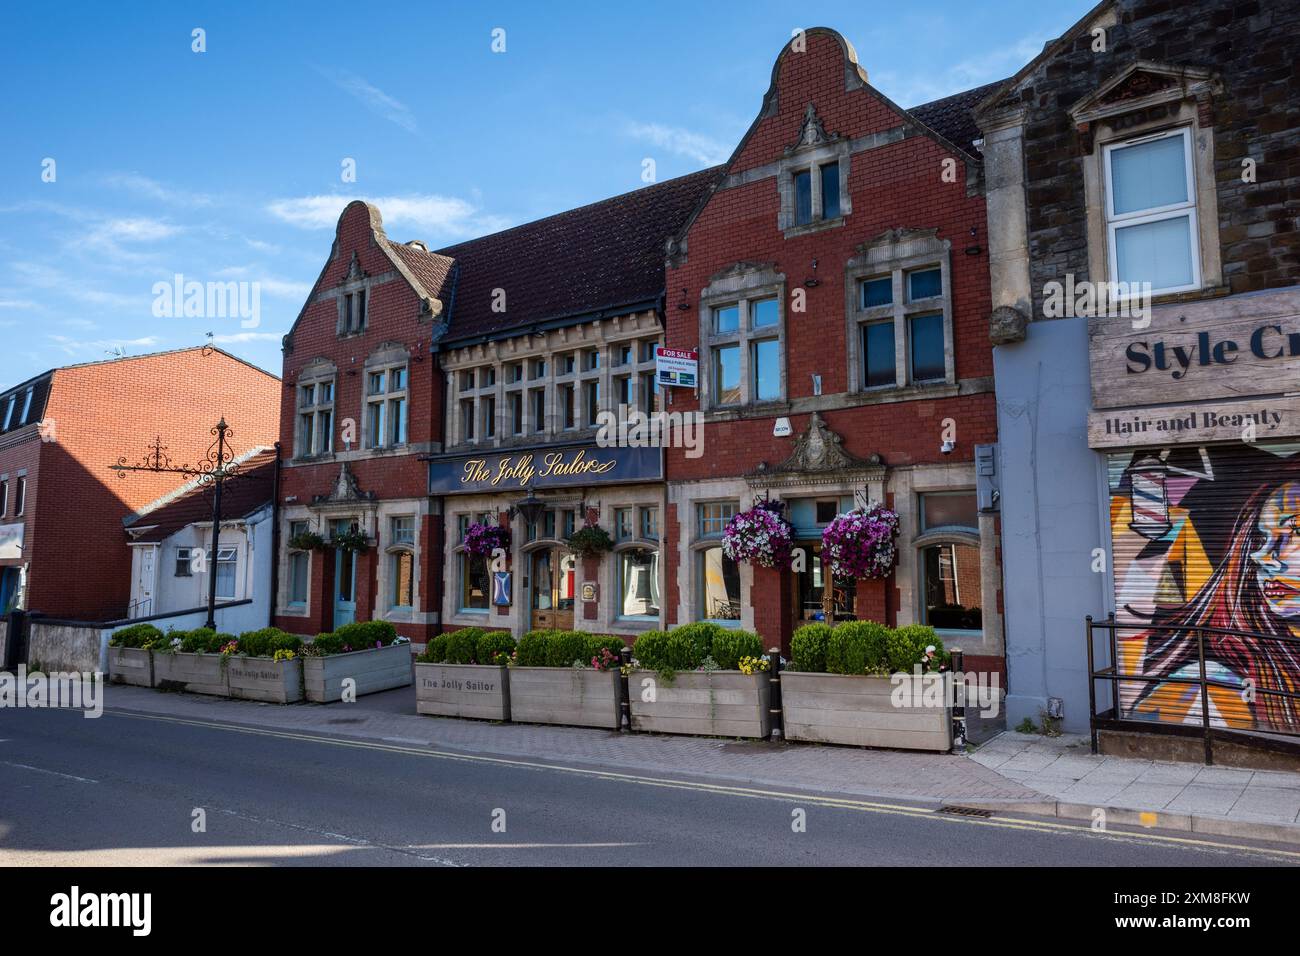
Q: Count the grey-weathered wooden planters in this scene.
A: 8